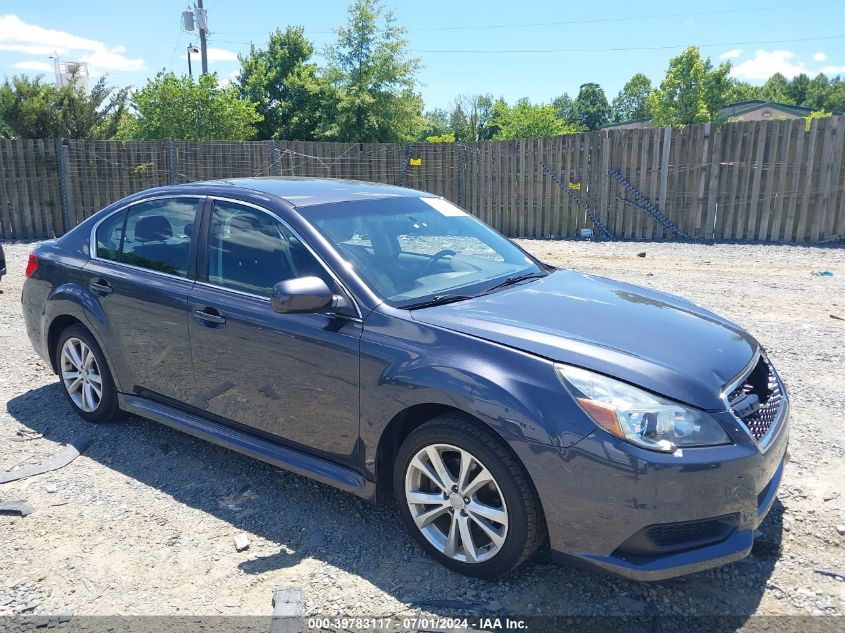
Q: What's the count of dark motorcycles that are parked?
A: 0